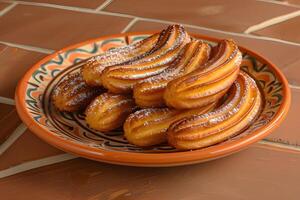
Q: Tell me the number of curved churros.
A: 8